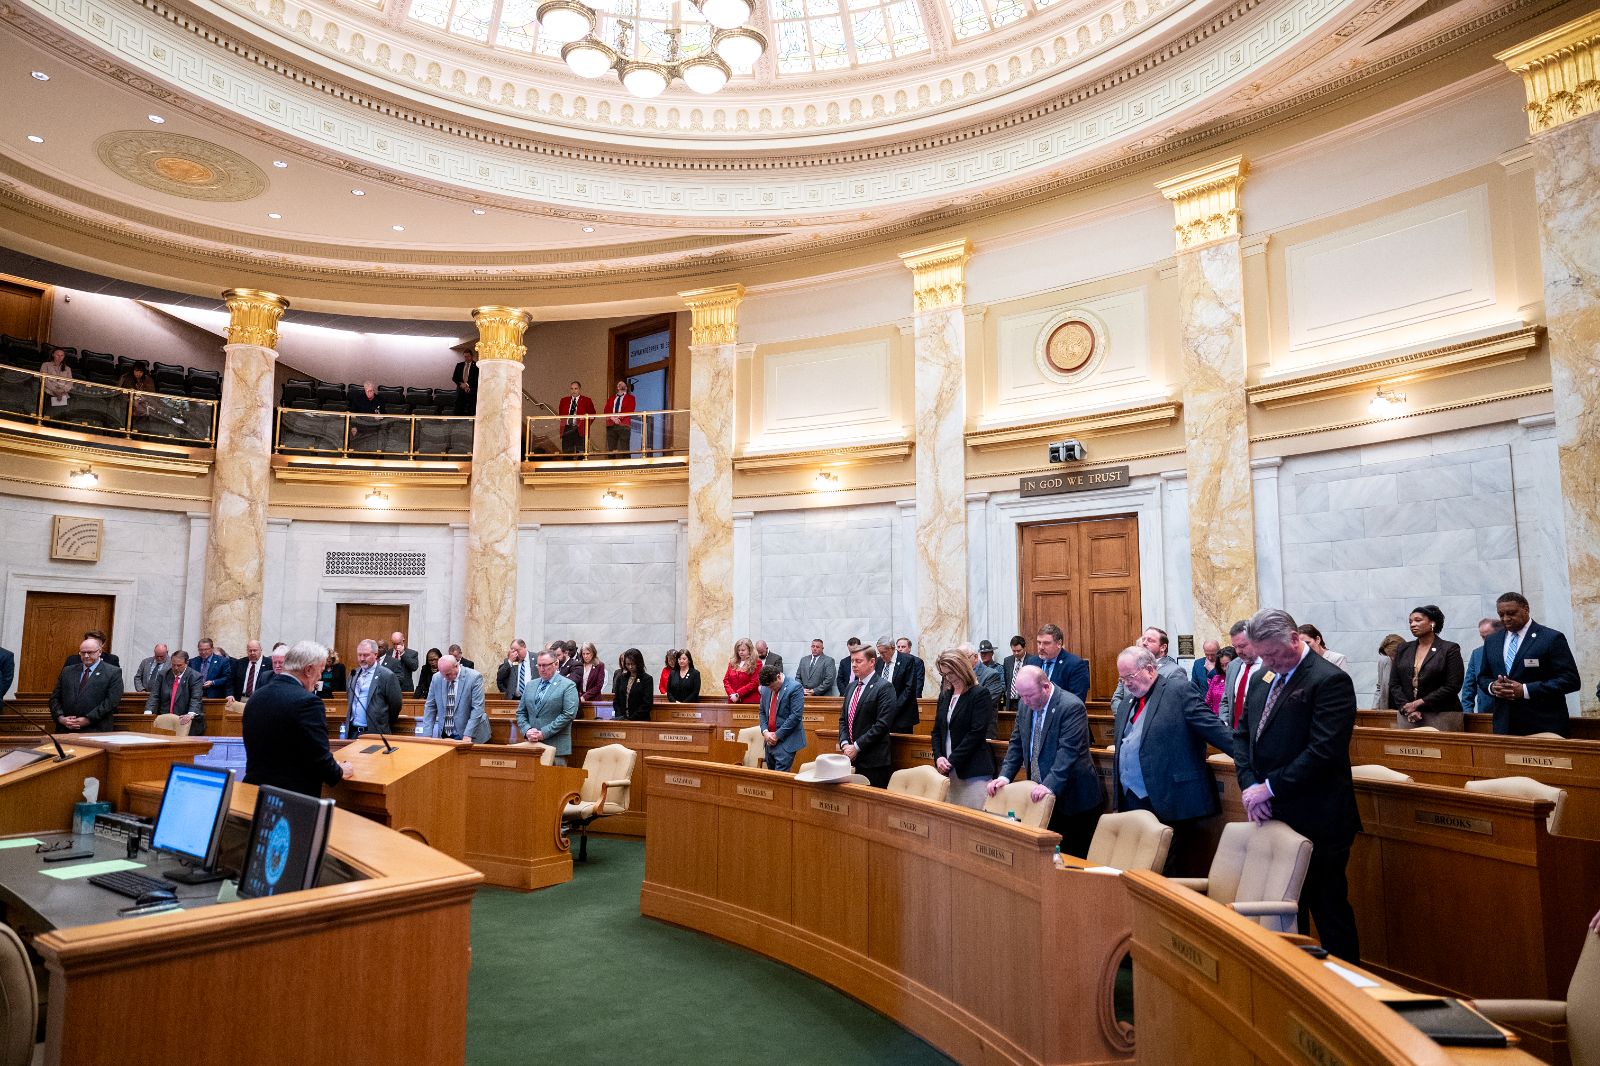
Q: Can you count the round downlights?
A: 9